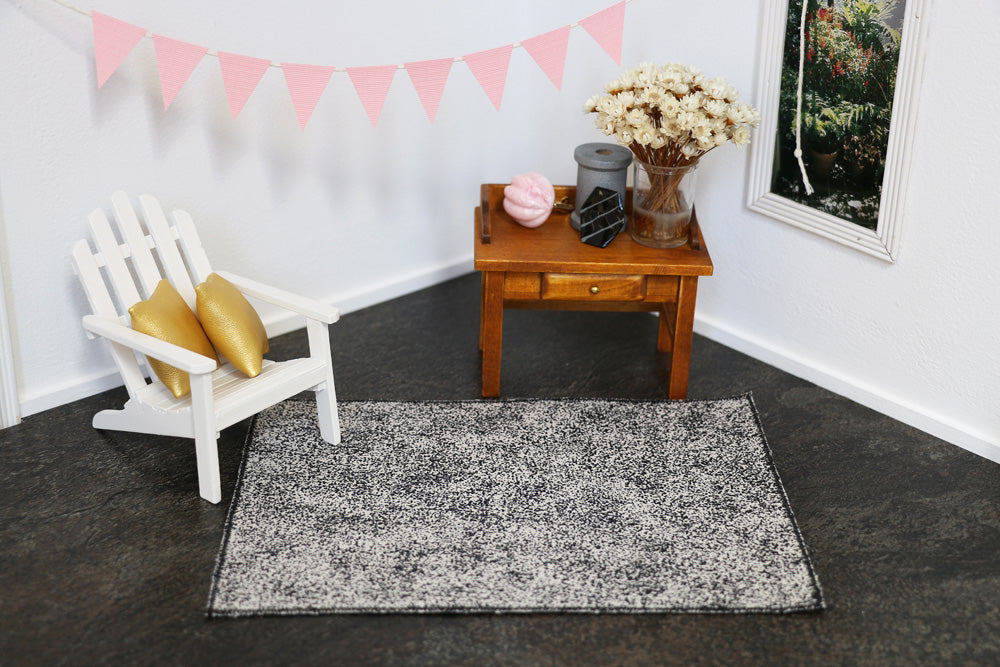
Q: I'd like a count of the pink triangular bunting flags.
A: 9